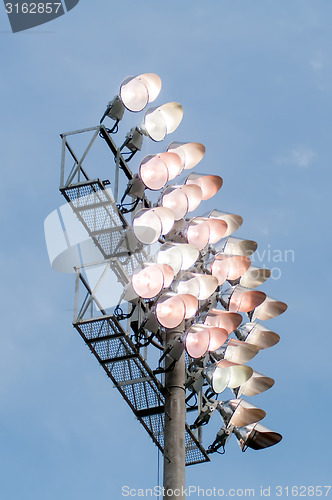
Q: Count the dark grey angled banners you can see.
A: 1